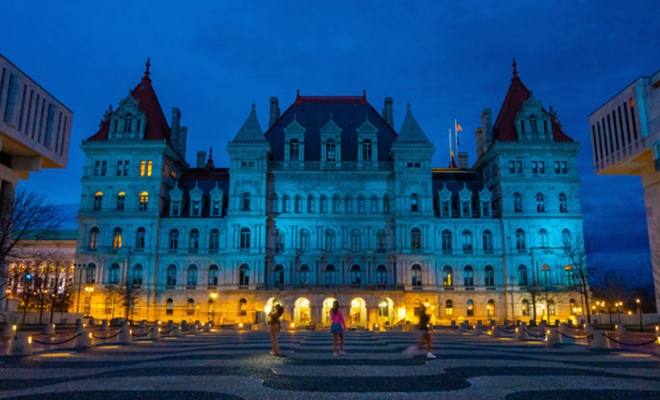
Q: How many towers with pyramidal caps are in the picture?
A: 4